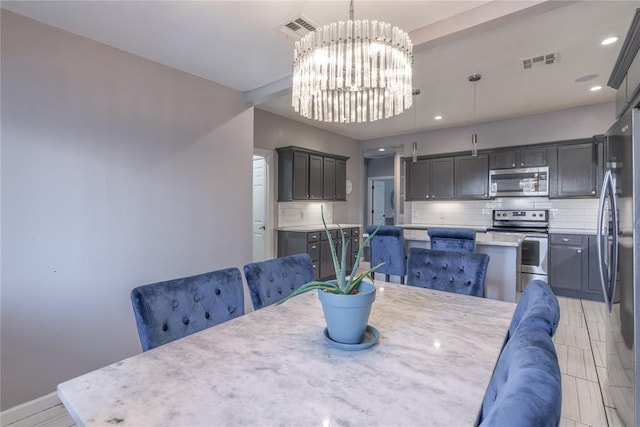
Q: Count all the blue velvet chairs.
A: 7